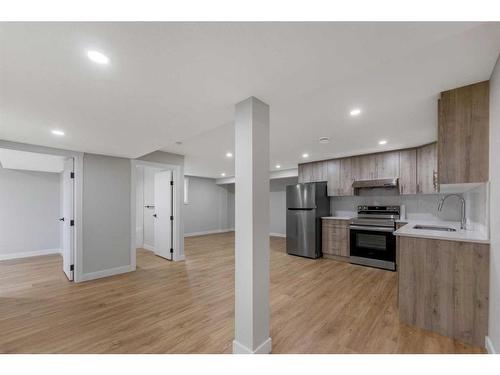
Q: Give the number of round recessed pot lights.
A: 8